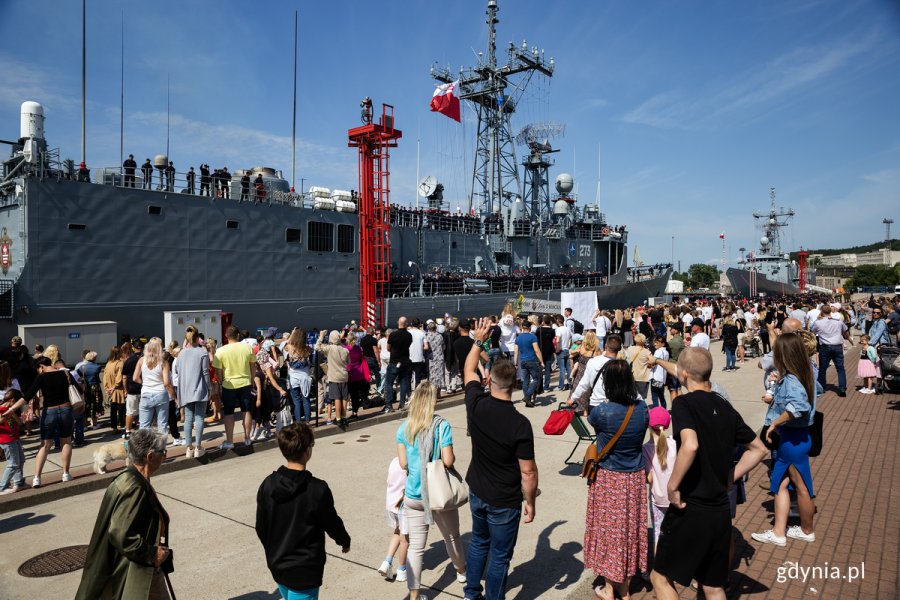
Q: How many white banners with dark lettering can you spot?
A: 1